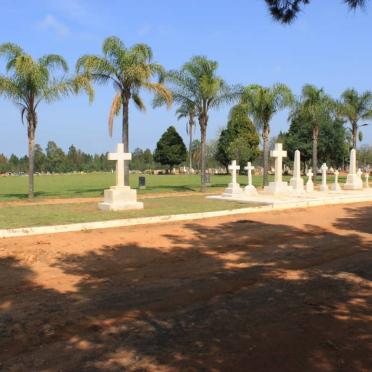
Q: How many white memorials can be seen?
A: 11